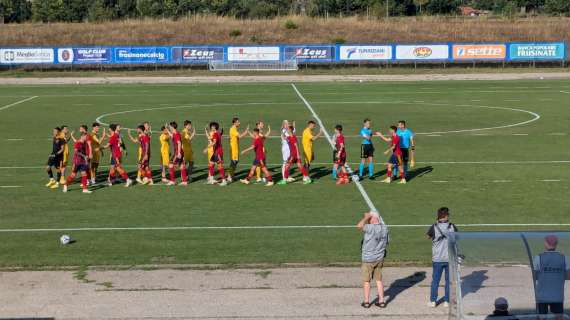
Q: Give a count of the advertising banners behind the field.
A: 10